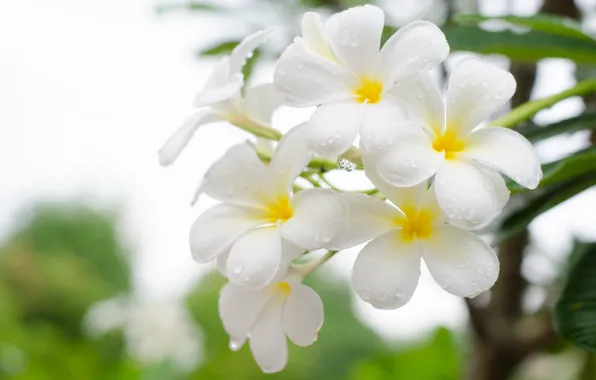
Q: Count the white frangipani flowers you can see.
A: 6